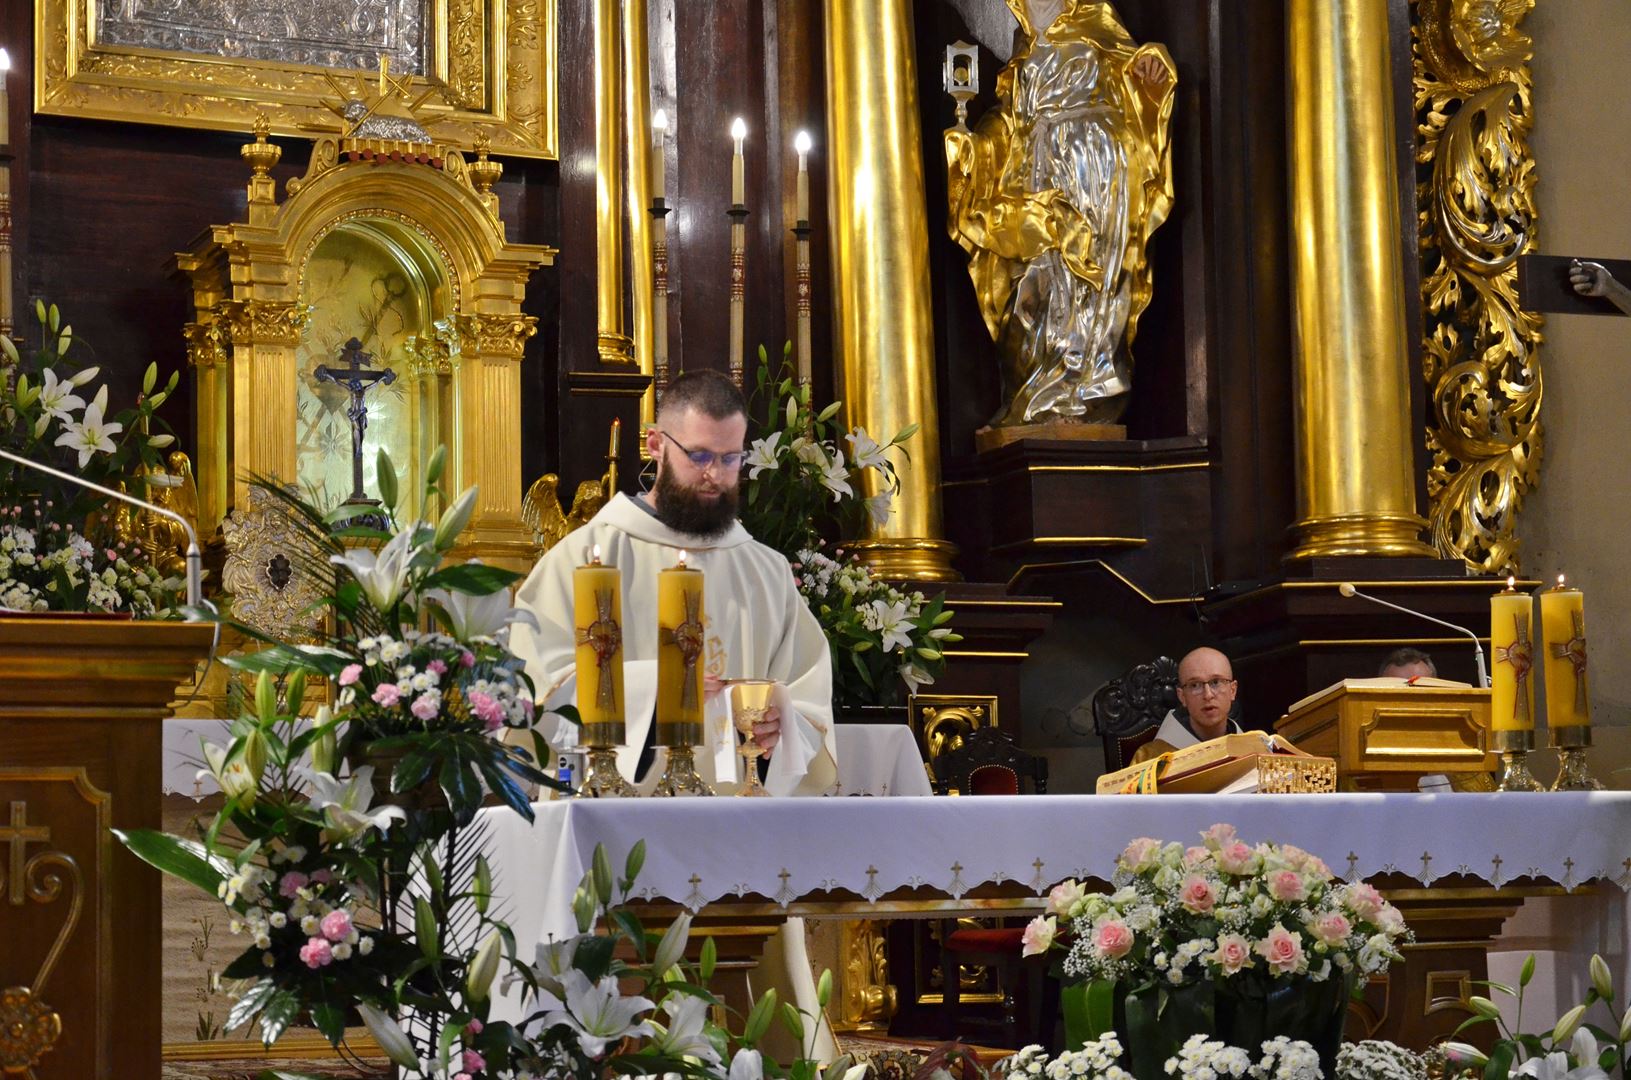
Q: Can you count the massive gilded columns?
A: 2